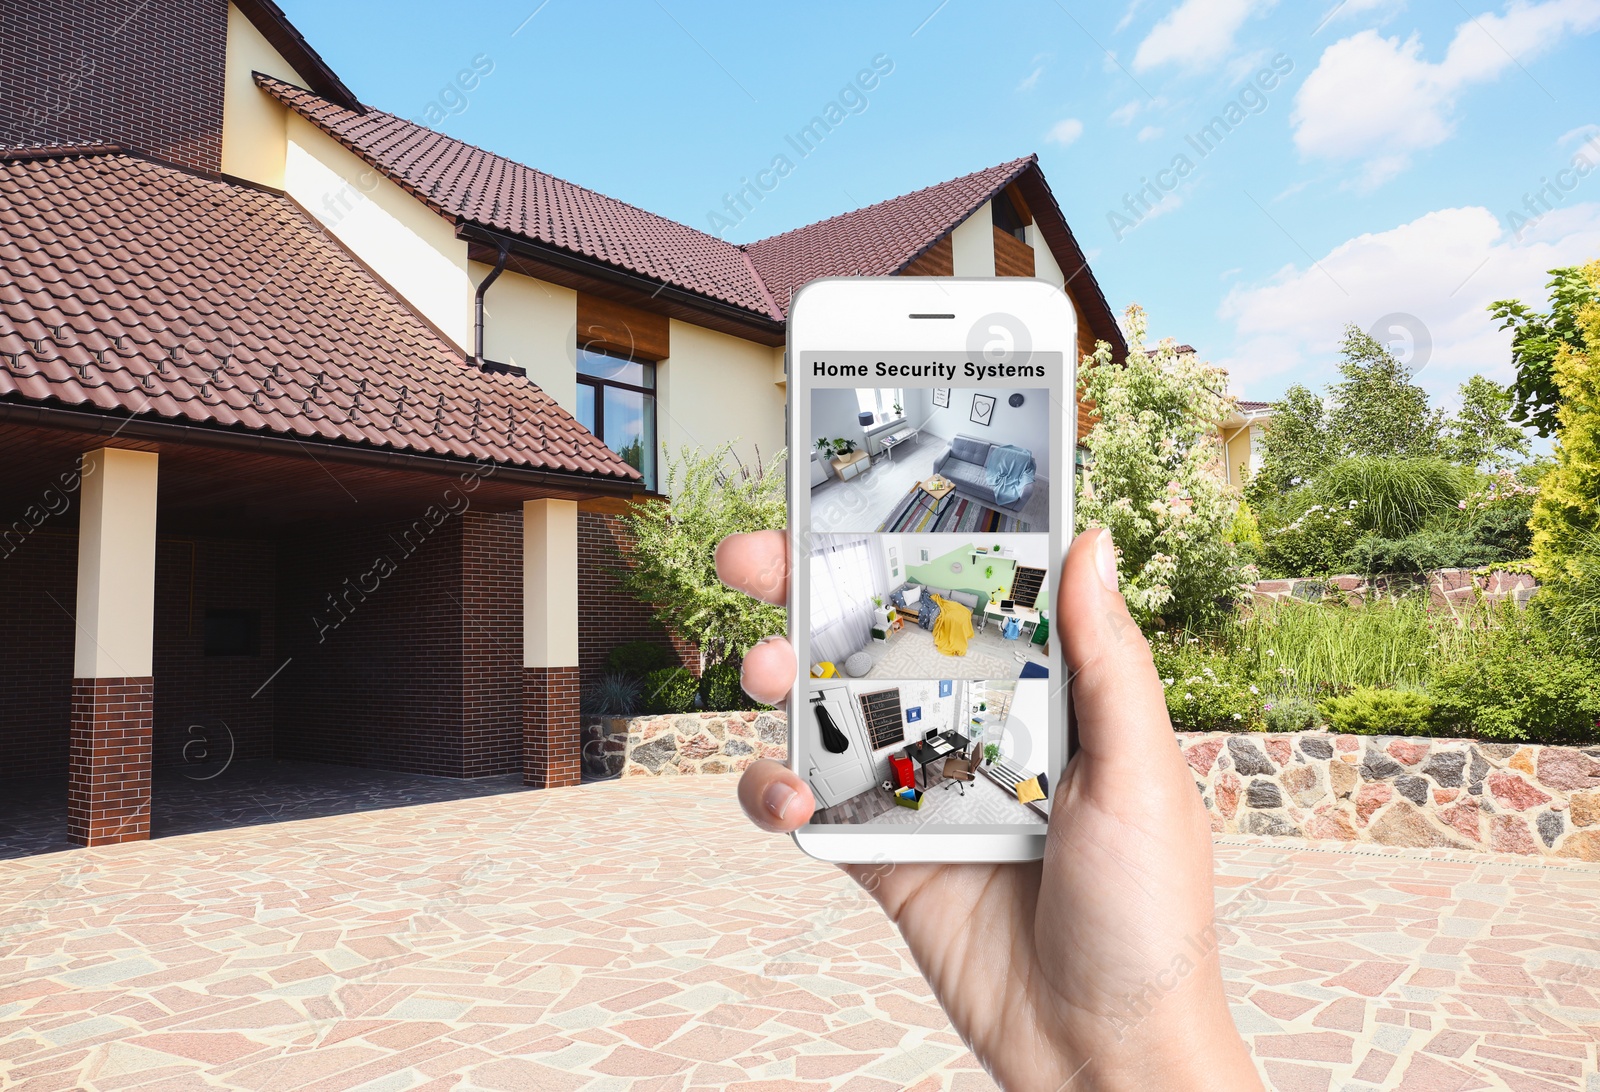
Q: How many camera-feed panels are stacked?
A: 3